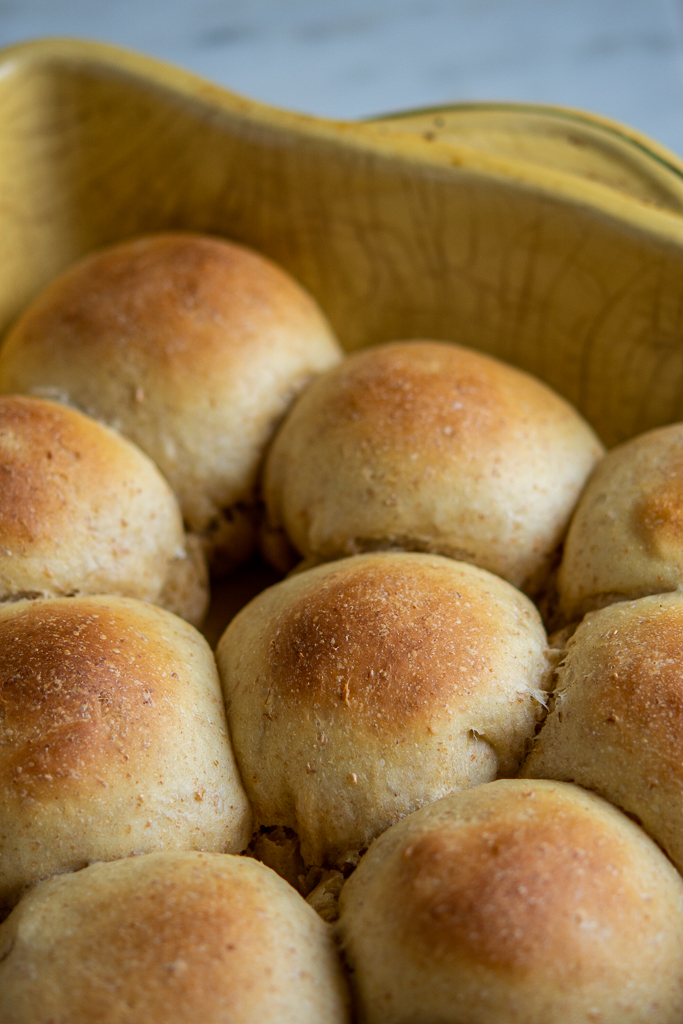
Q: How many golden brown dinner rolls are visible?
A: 9